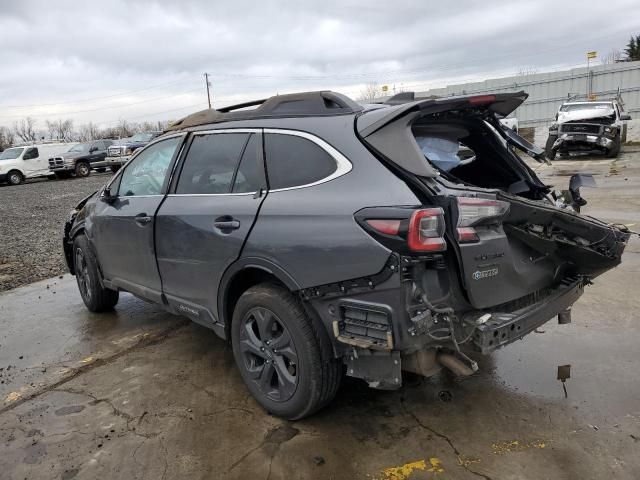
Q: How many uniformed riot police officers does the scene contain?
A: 0